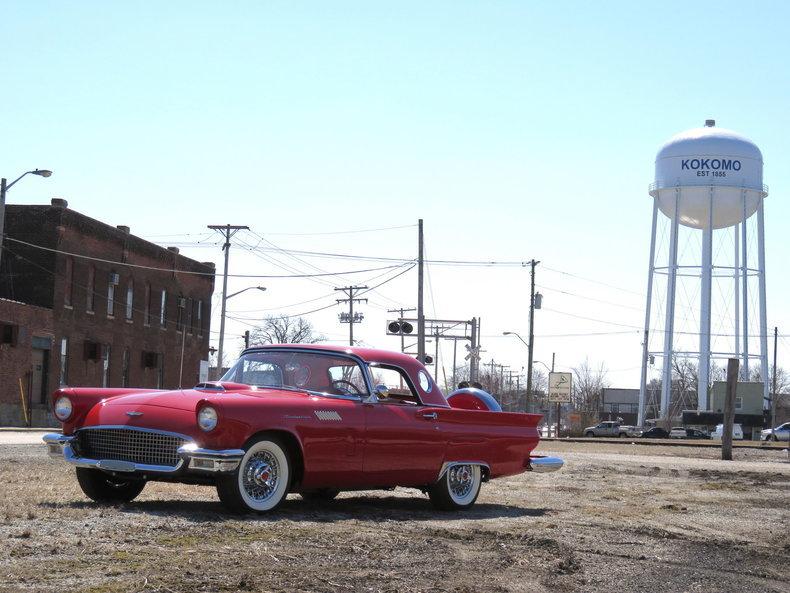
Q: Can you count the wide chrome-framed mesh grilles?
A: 1